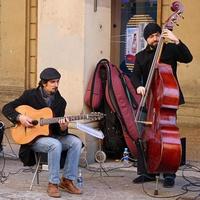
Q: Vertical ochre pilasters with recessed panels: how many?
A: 2